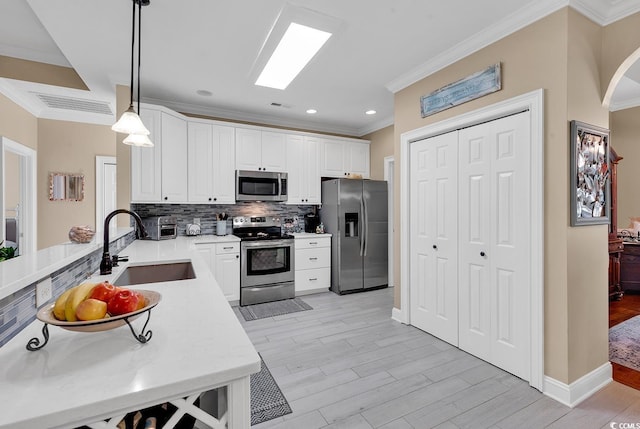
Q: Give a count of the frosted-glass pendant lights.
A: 2